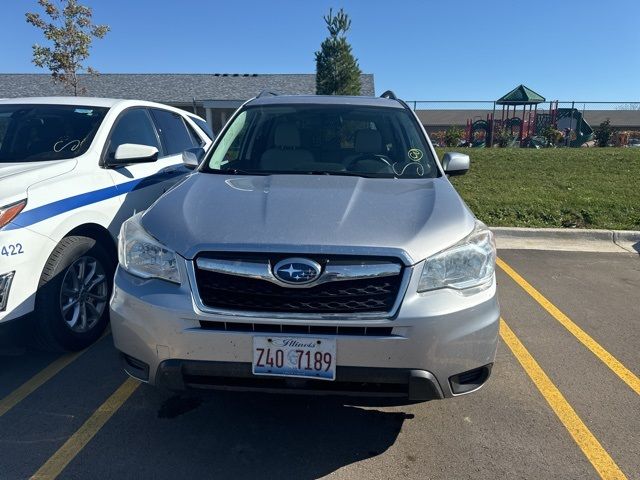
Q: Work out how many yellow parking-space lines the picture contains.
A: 4